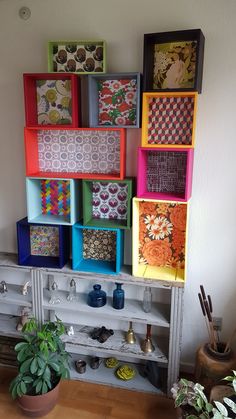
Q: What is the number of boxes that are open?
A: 12